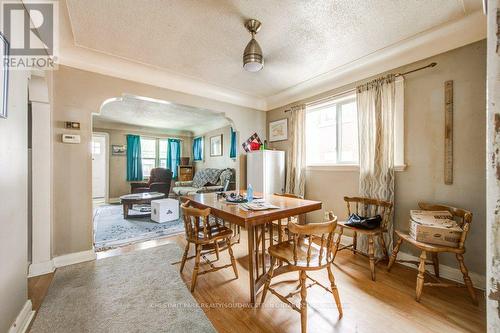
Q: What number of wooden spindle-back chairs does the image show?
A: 5